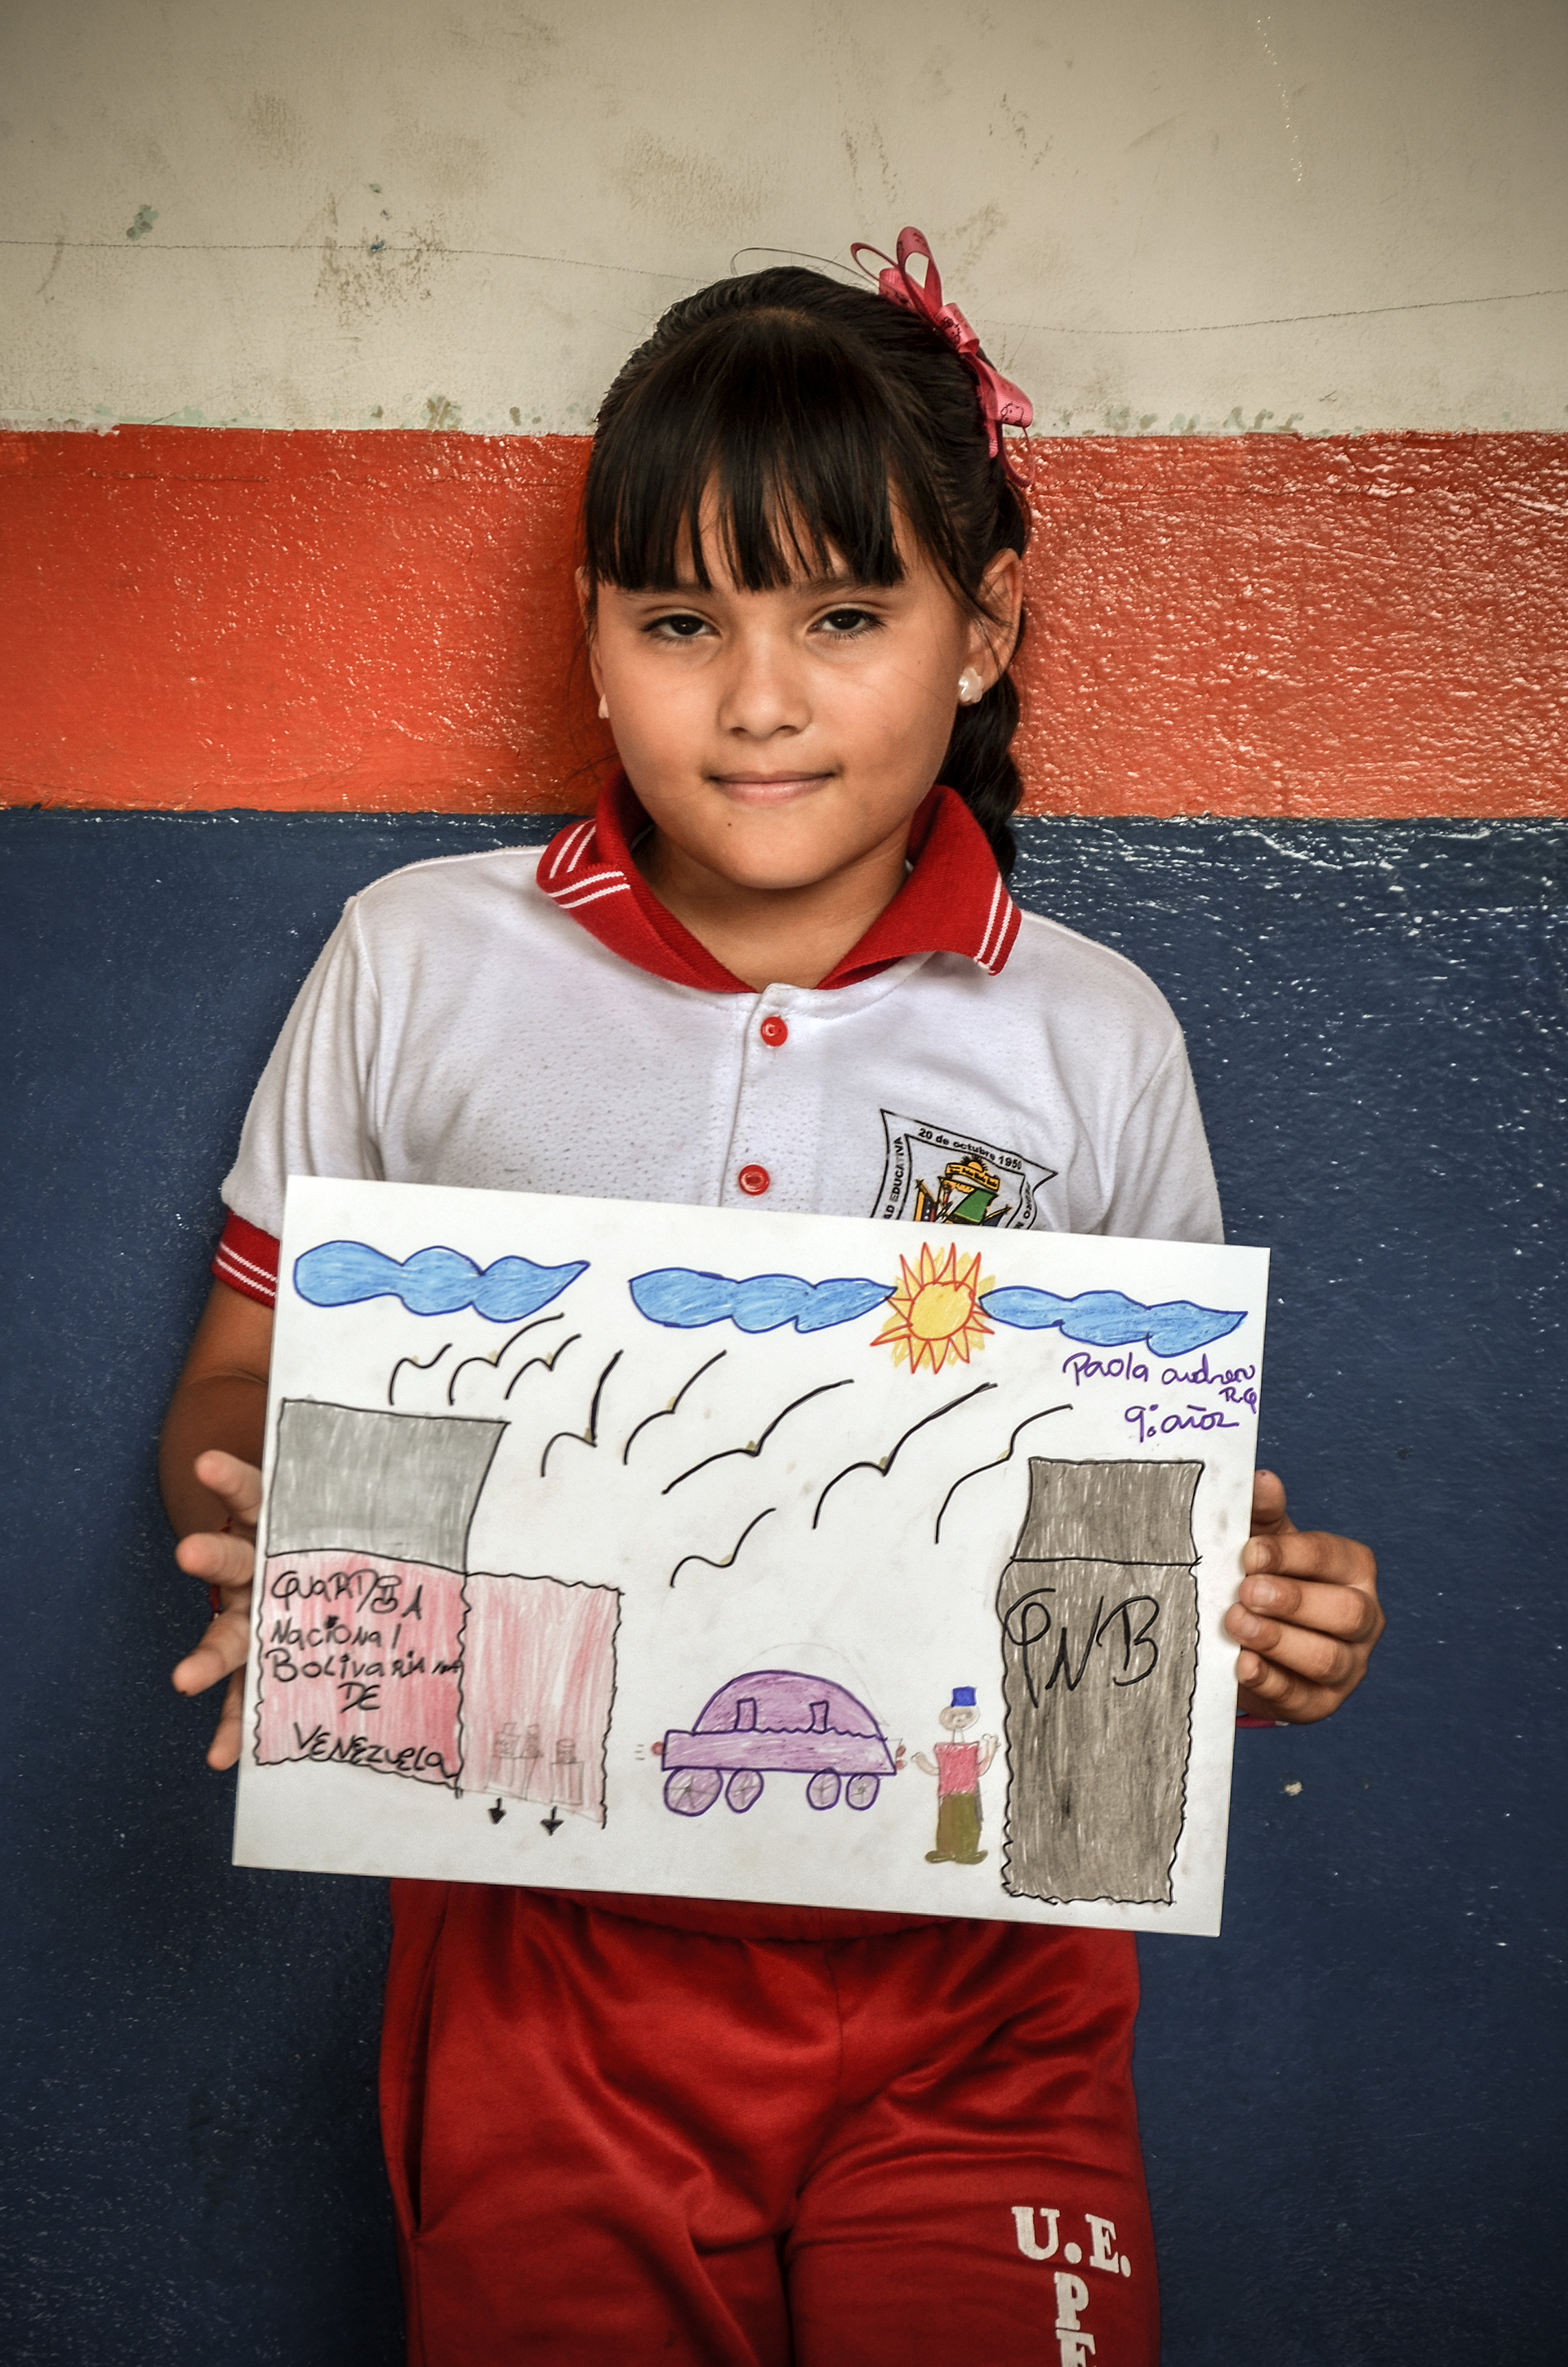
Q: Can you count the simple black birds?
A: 9